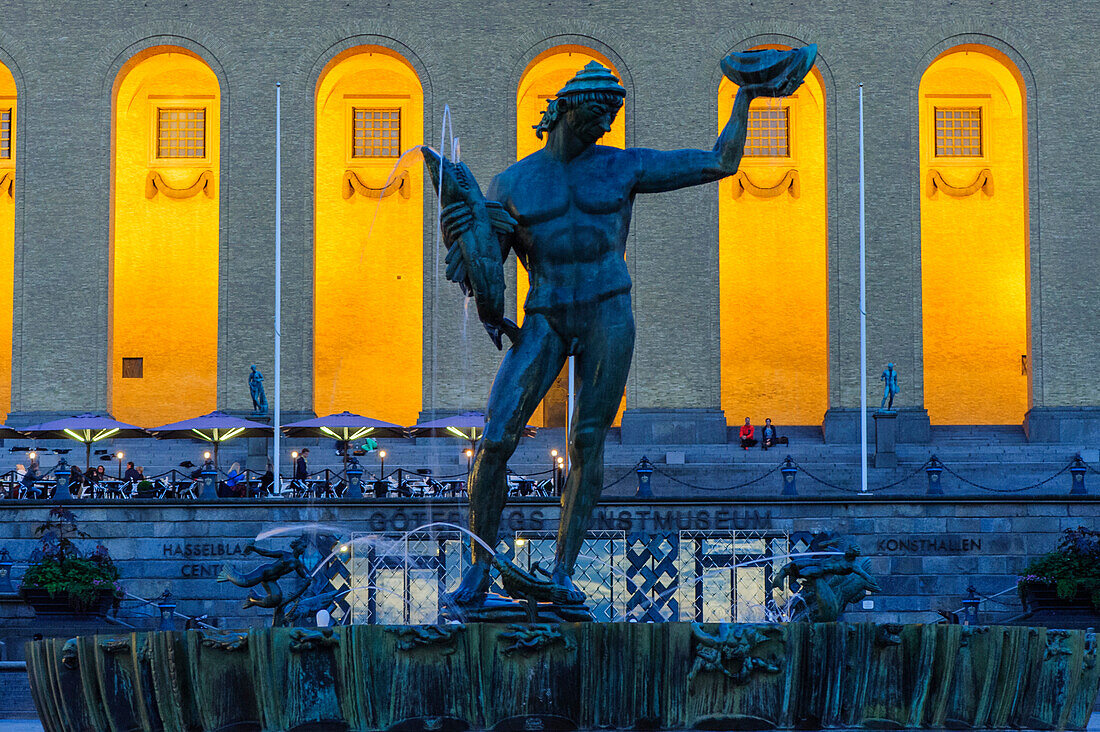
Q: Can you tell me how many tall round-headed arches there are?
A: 6